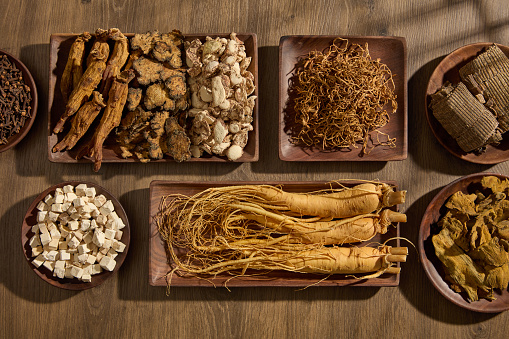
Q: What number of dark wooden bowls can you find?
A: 4